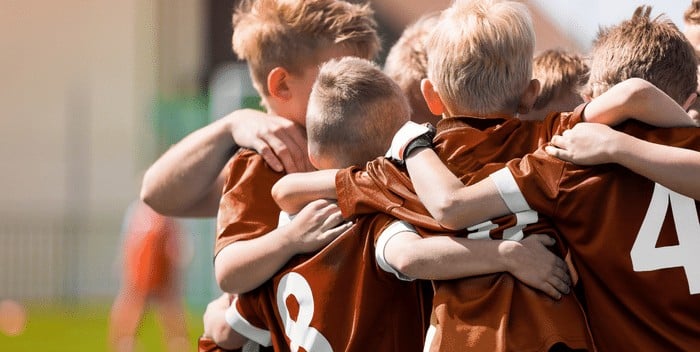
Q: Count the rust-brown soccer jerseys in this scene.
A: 4